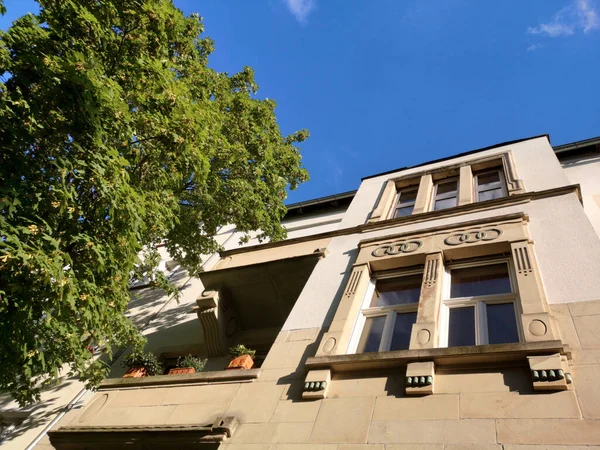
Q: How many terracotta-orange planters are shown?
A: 3